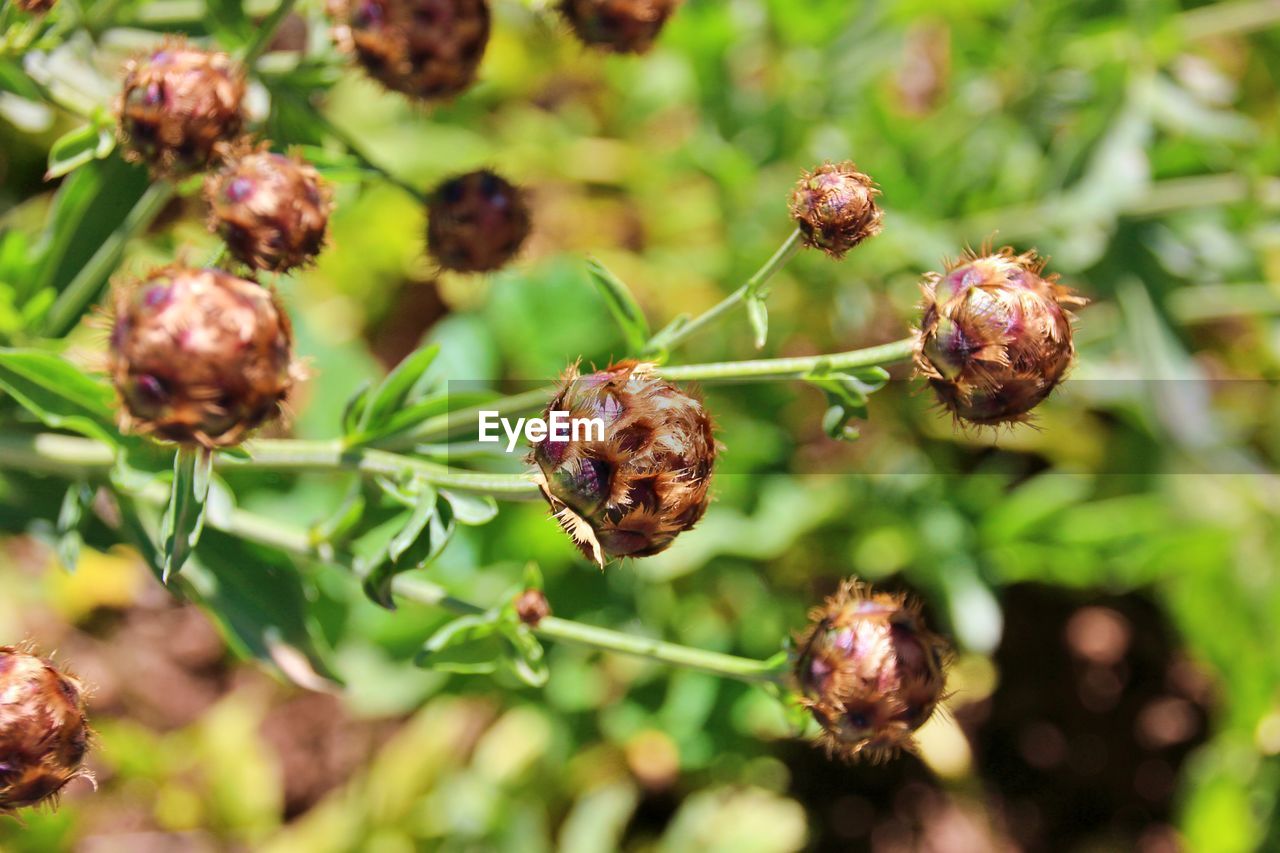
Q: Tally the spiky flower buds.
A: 11